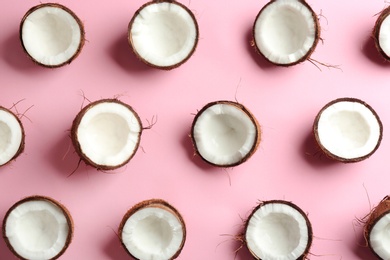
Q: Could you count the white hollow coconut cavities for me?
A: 12